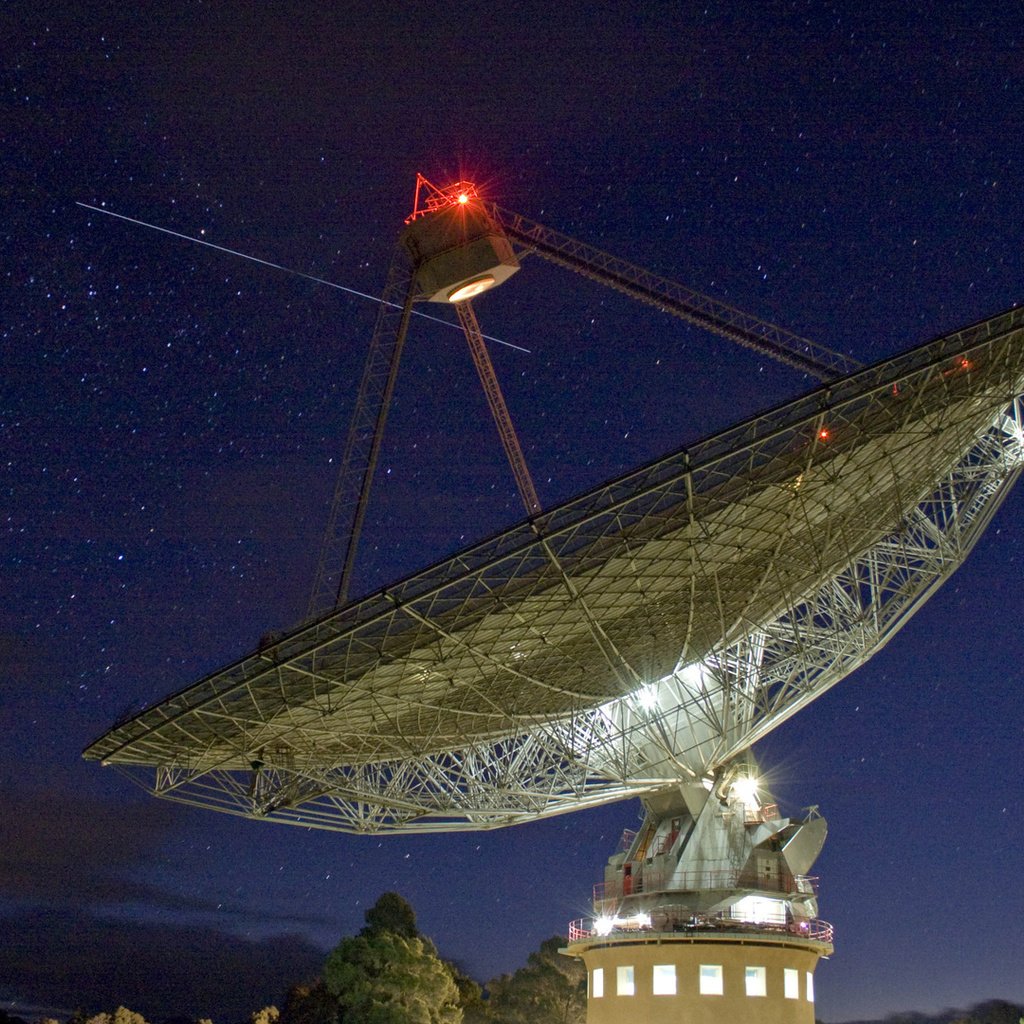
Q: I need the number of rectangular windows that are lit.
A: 7